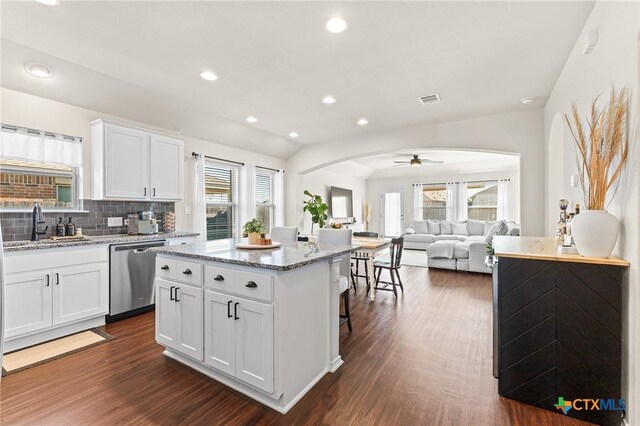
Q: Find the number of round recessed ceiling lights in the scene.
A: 8